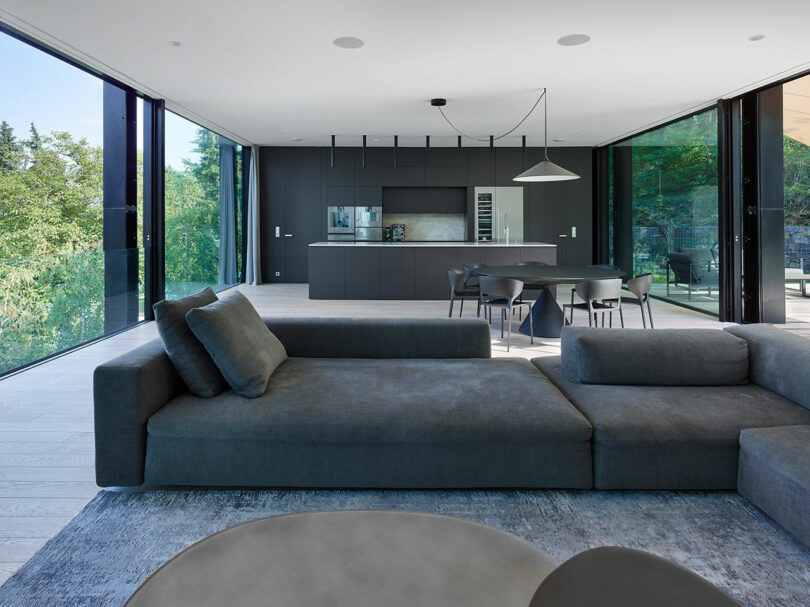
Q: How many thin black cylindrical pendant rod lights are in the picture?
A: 7